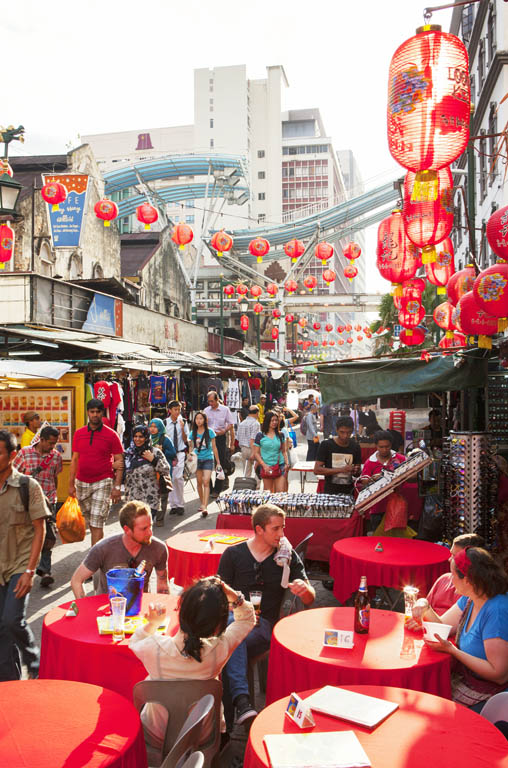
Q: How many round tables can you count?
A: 6